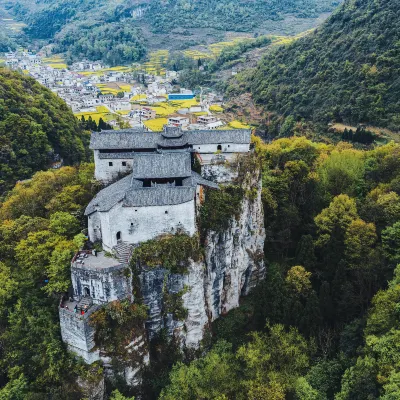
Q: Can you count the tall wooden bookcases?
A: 0